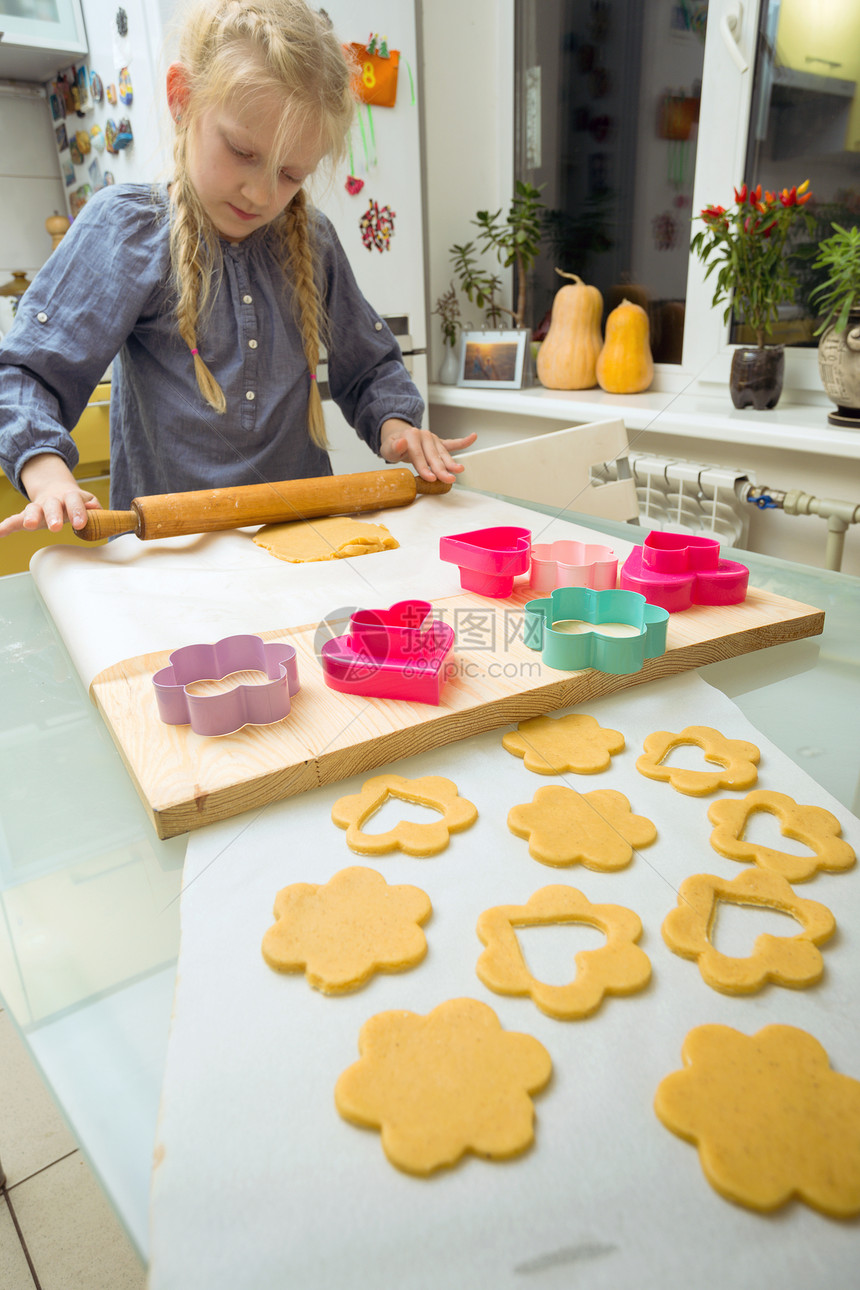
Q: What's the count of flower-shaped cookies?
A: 10